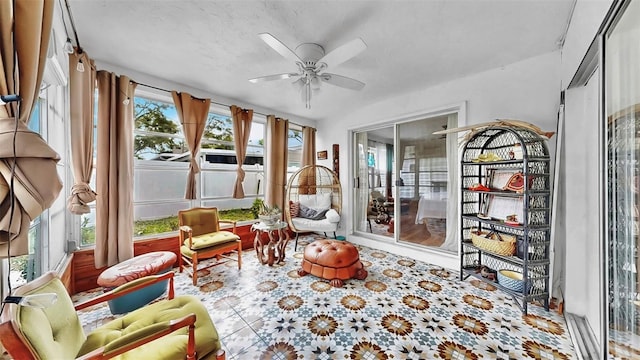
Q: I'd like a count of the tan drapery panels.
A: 7